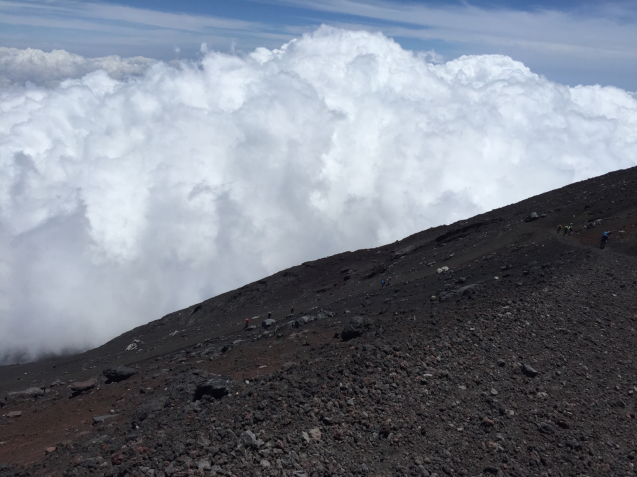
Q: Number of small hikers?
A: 9